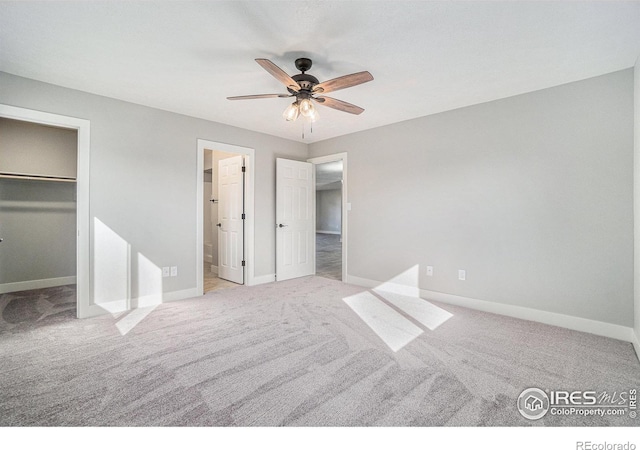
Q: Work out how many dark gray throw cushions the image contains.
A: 0